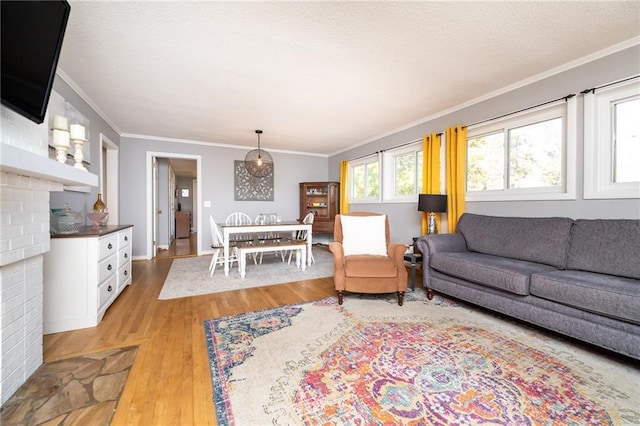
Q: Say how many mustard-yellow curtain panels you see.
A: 3